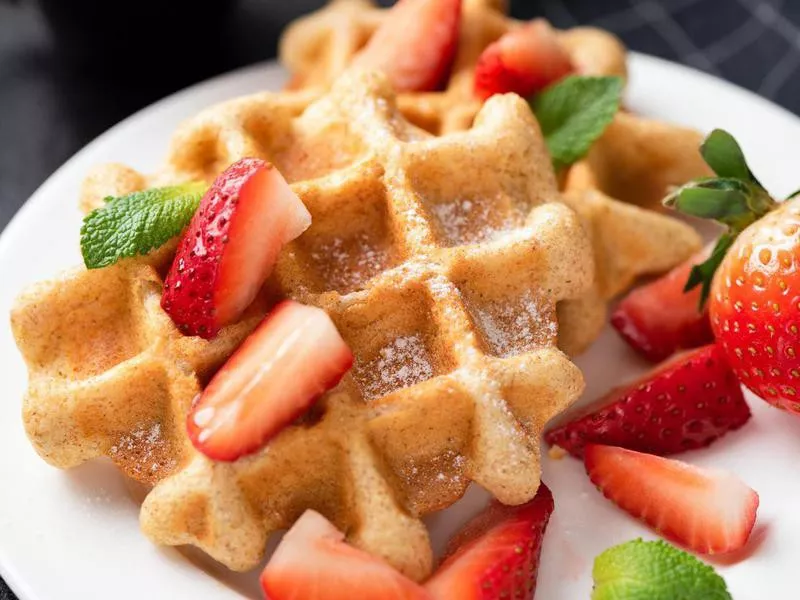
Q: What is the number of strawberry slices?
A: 9